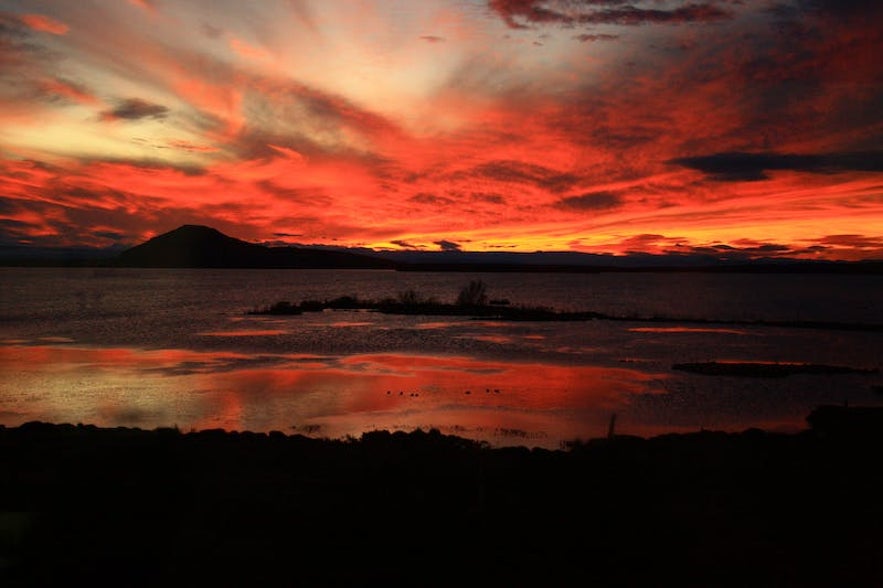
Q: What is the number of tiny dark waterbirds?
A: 7